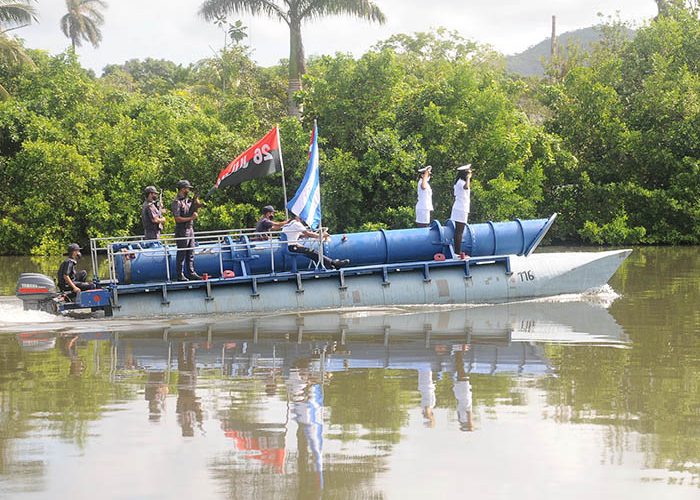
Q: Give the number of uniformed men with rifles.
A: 2